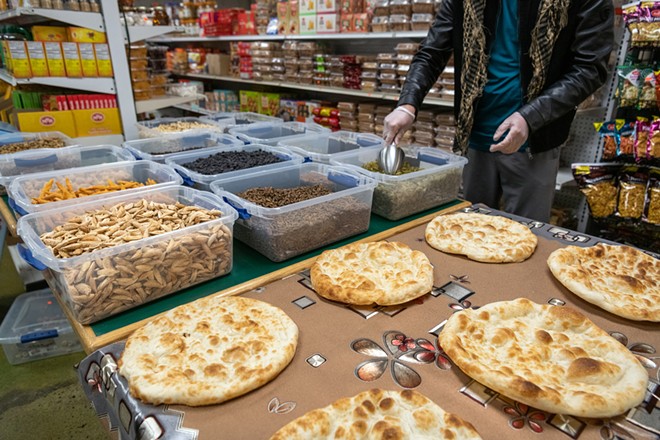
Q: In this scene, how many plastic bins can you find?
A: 13